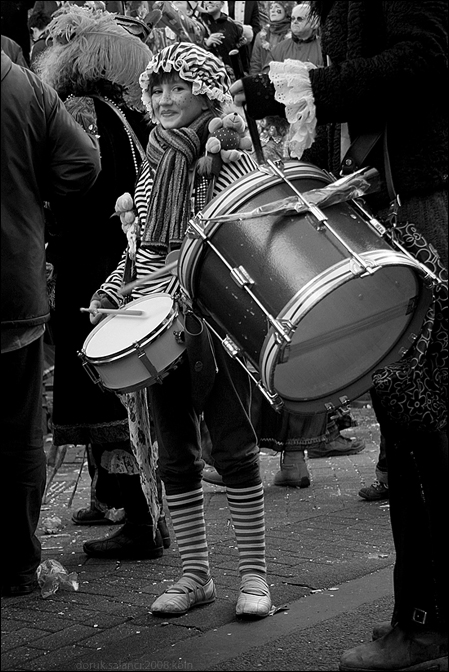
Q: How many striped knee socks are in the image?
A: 2